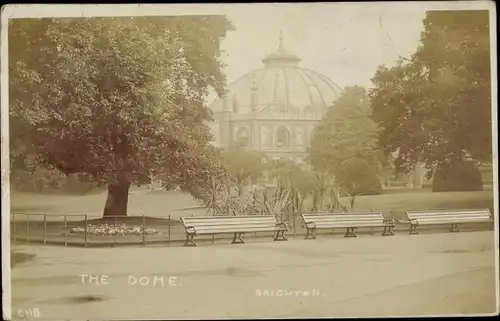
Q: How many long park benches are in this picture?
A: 3